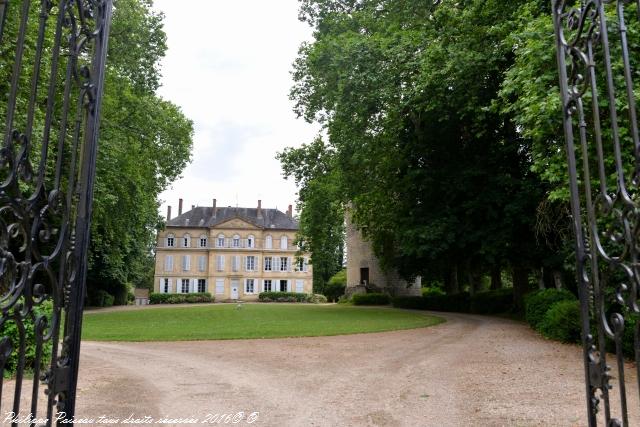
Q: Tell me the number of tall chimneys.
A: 5